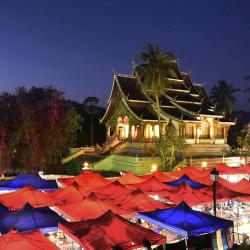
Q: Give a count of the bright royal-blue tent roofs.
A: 4